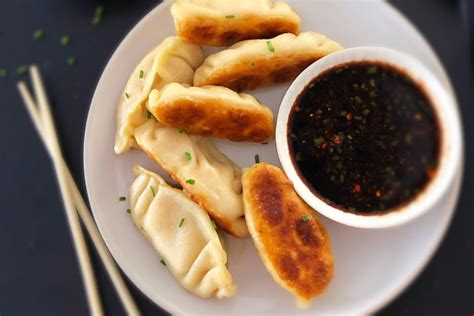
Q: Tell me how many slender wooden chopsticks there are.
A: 2